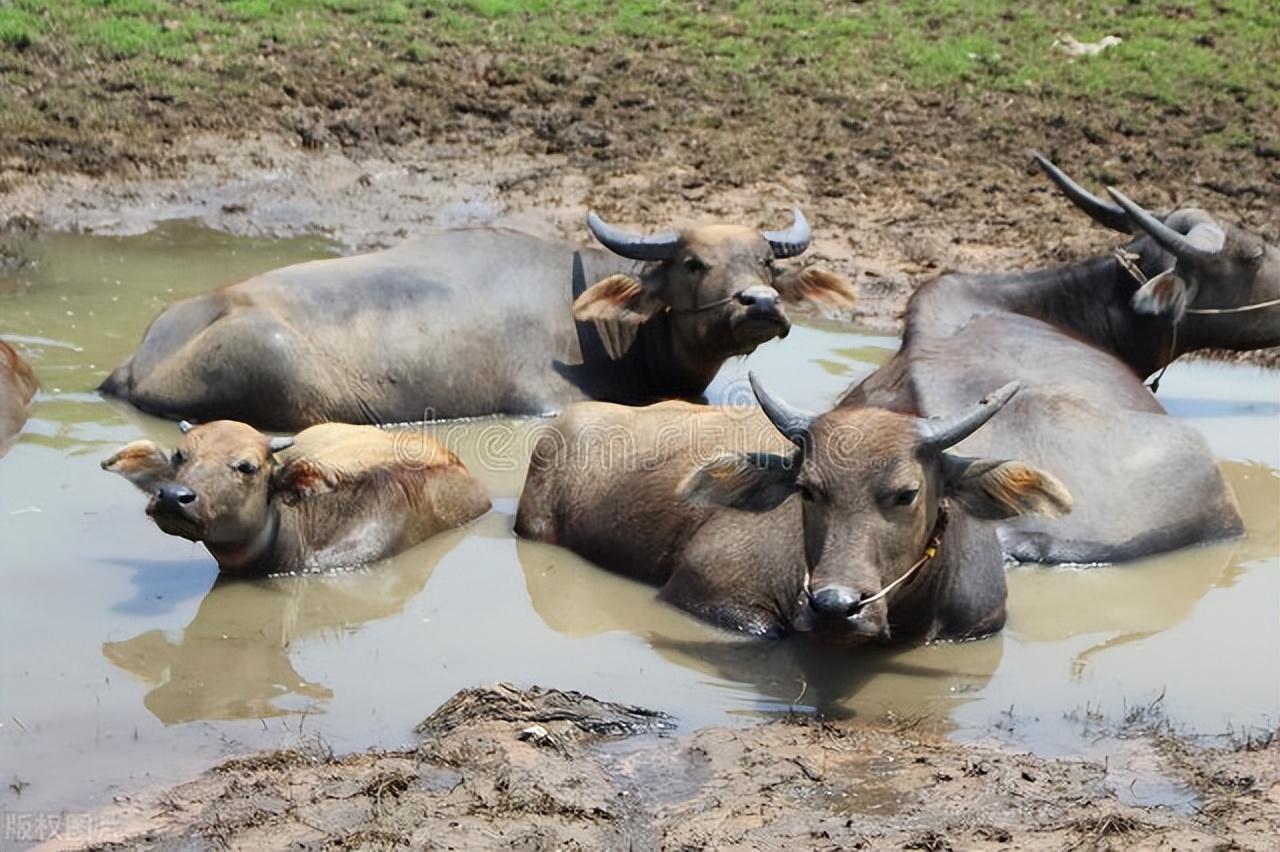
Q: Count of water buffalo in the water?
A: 5